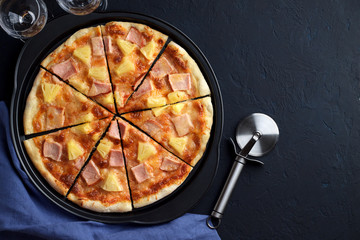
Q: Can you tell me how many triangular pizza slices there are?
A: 8